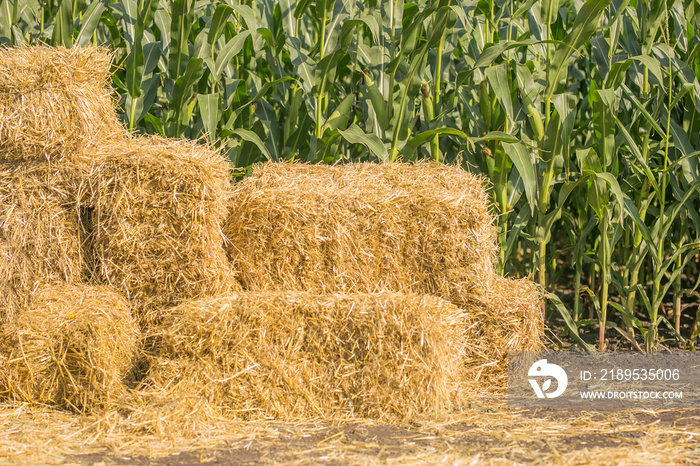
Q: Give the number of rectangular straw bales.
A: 7